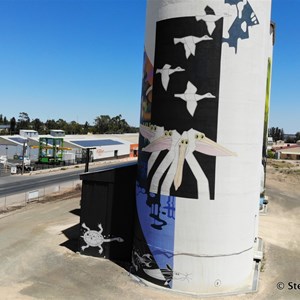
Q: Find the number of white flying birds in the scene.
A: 4